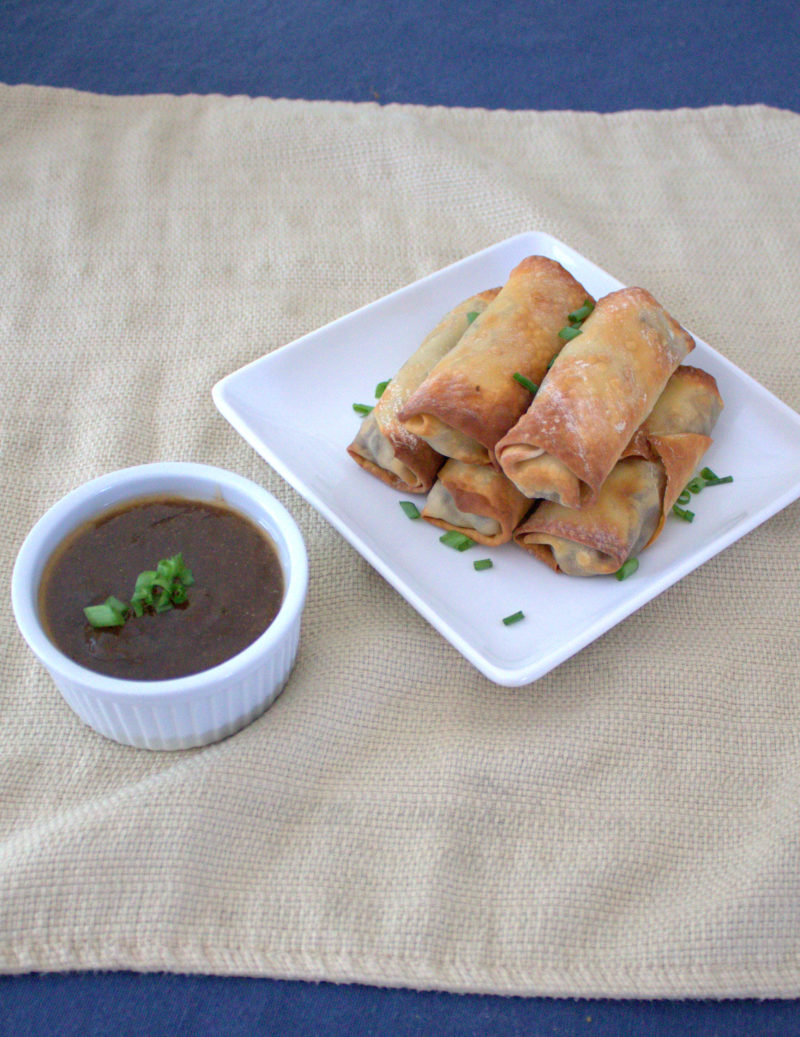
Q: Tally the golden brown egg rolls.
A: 5